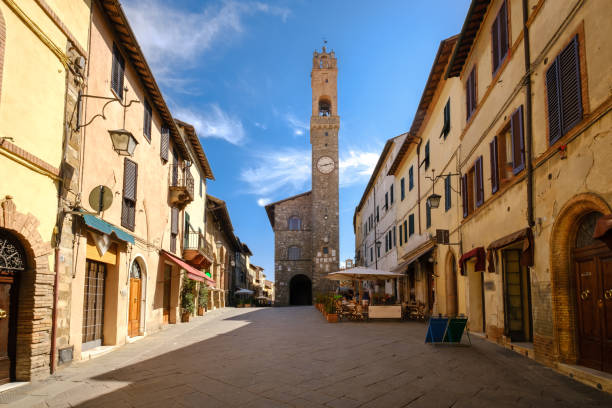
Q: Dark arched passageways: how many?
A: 1